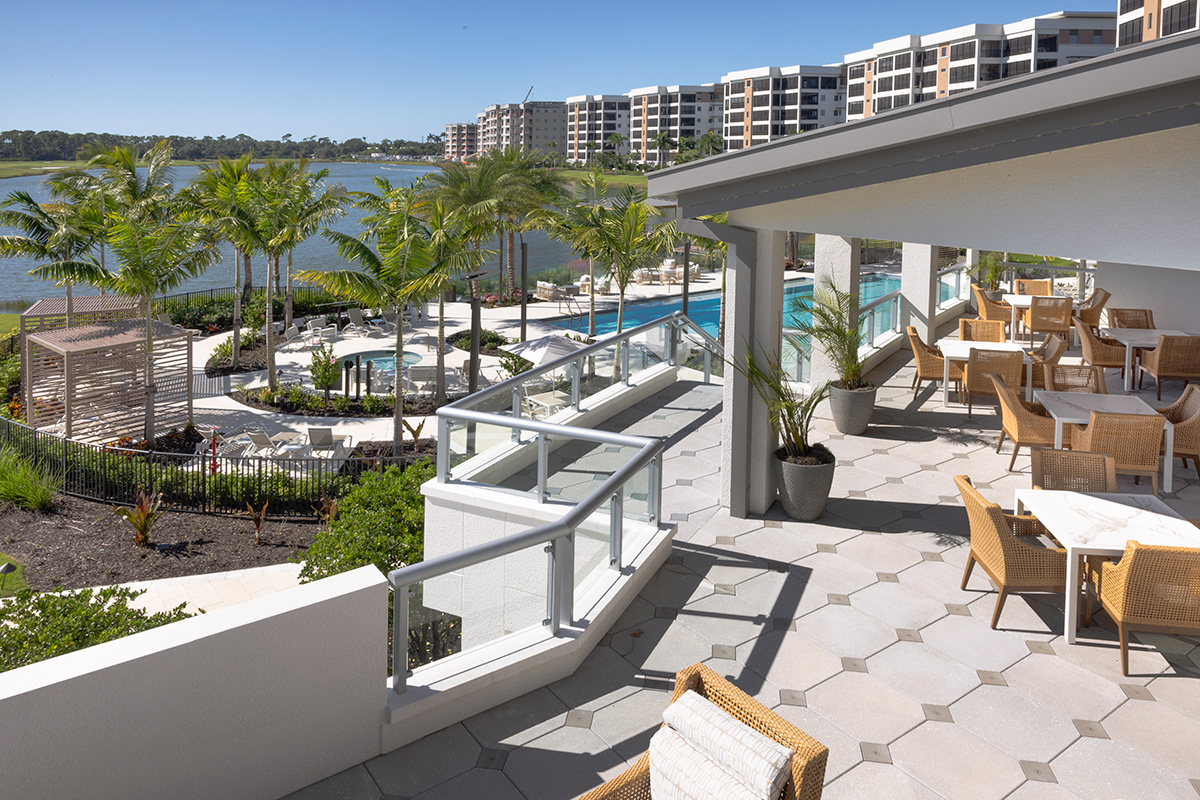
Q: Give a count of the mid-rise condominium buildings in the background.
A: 7